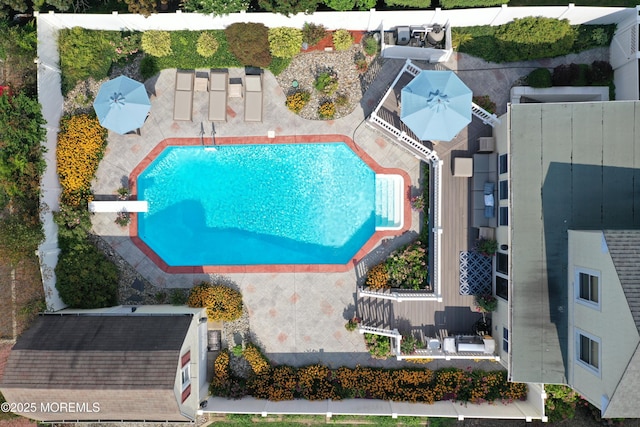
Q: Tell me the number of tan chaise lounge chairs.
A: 3